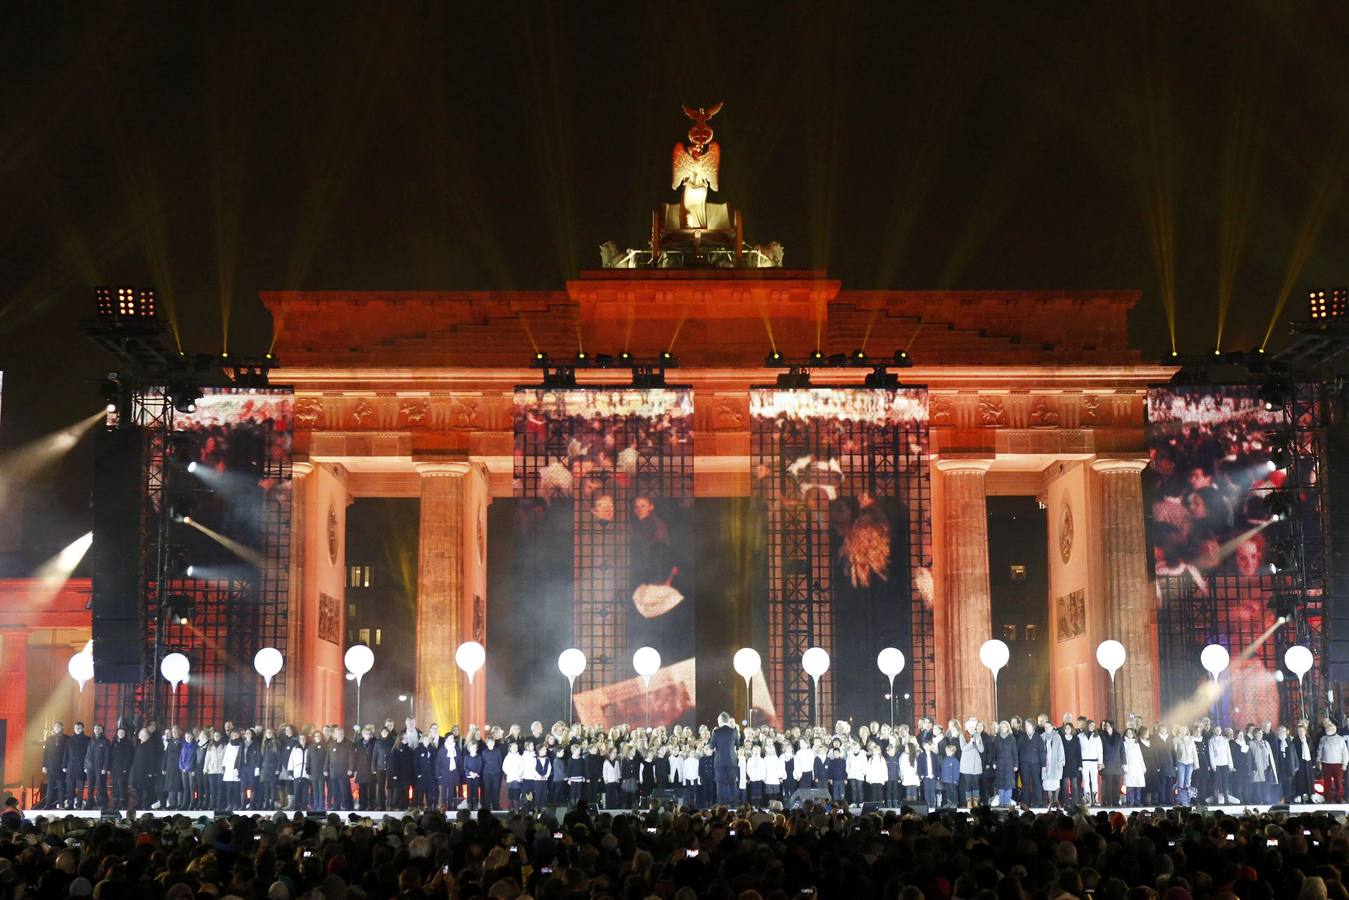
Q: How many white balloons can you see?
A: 14